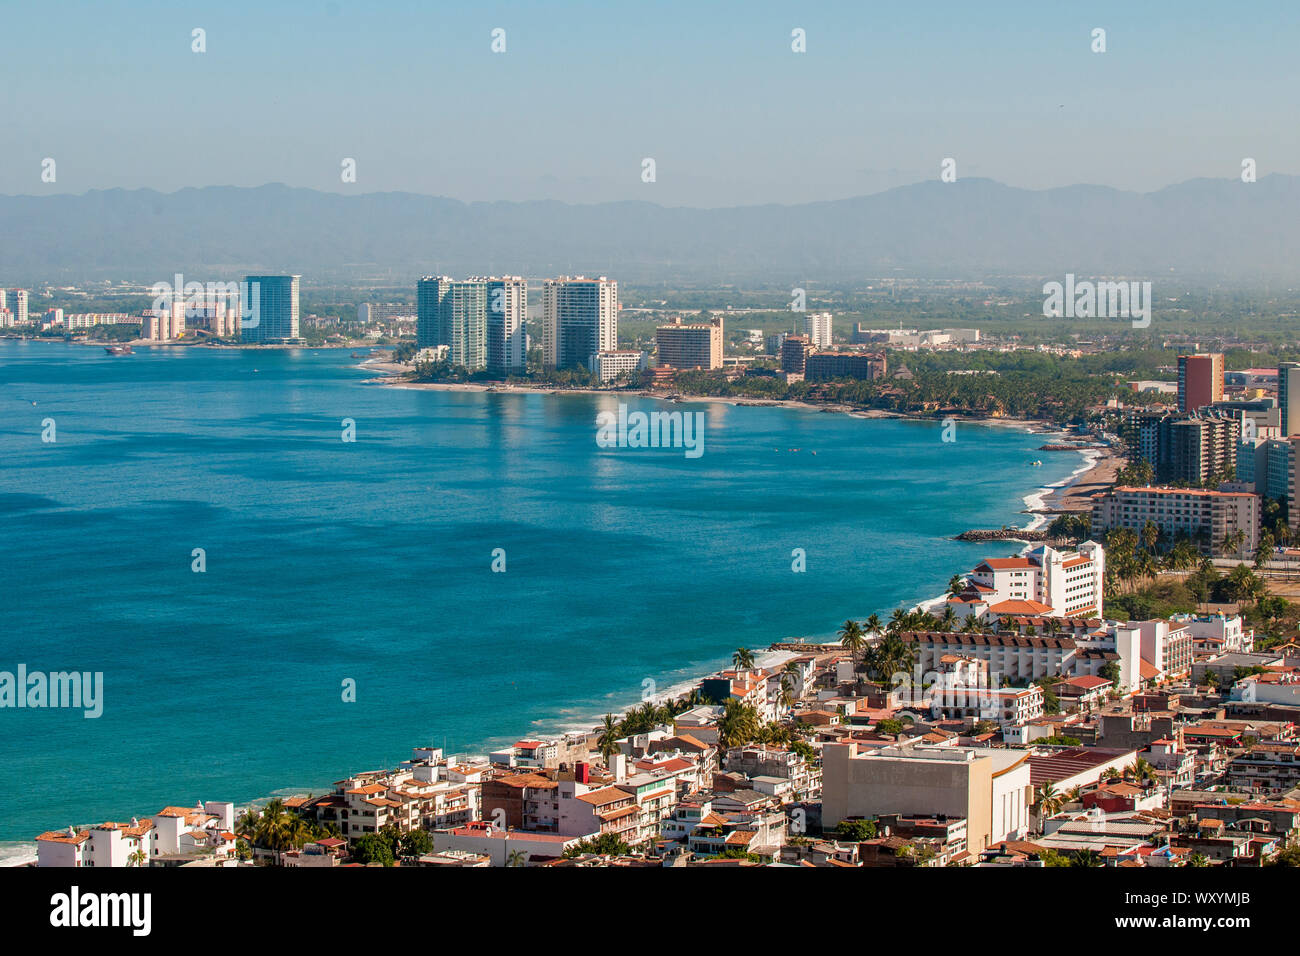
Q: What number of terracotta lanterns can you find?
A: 0